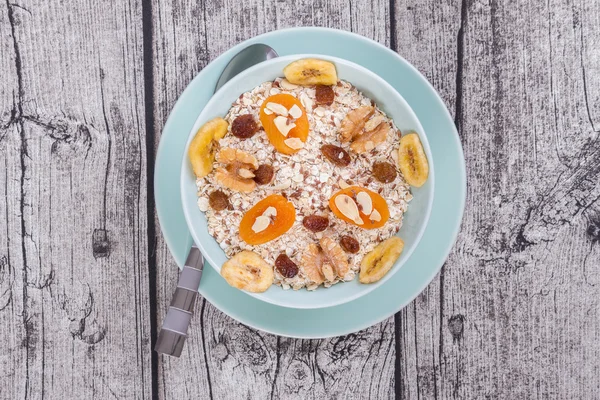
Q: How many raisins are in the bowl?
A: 9